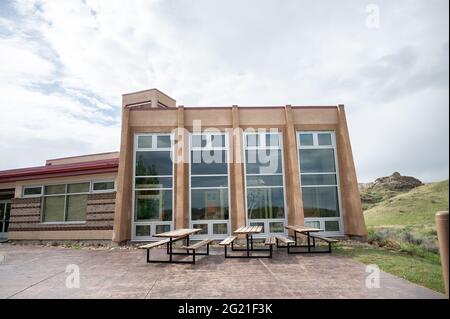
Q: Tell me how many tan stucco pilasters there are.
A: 5